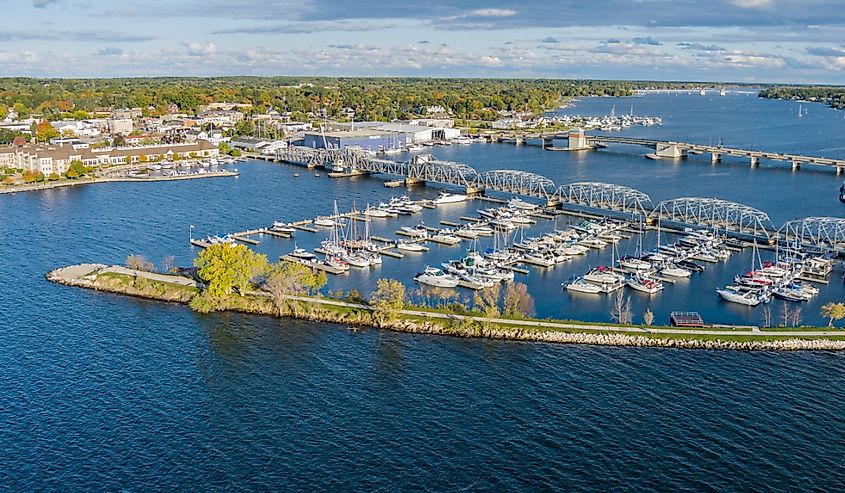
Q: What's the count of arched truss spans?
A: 5